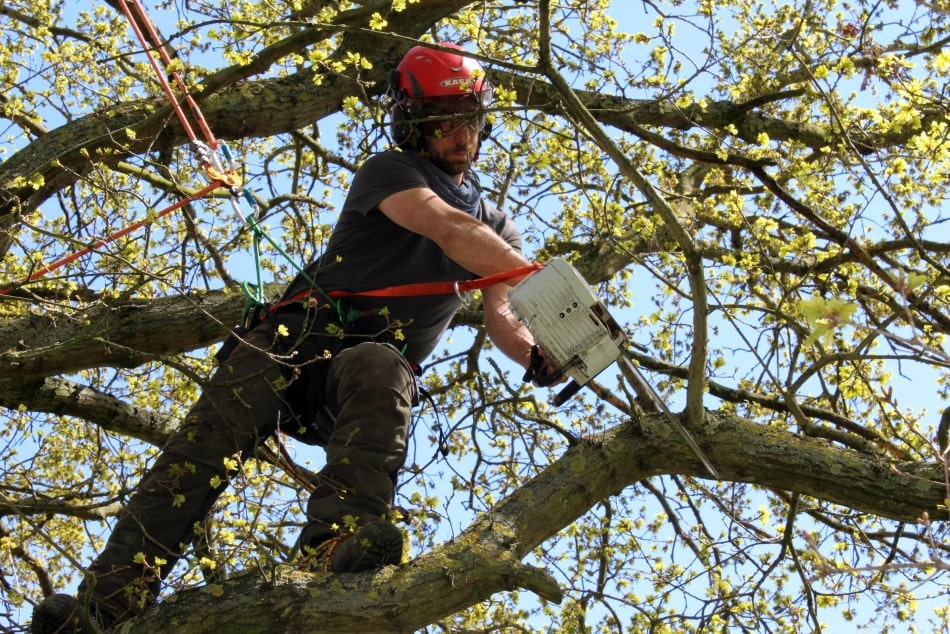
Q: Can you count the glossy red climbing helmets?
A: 1